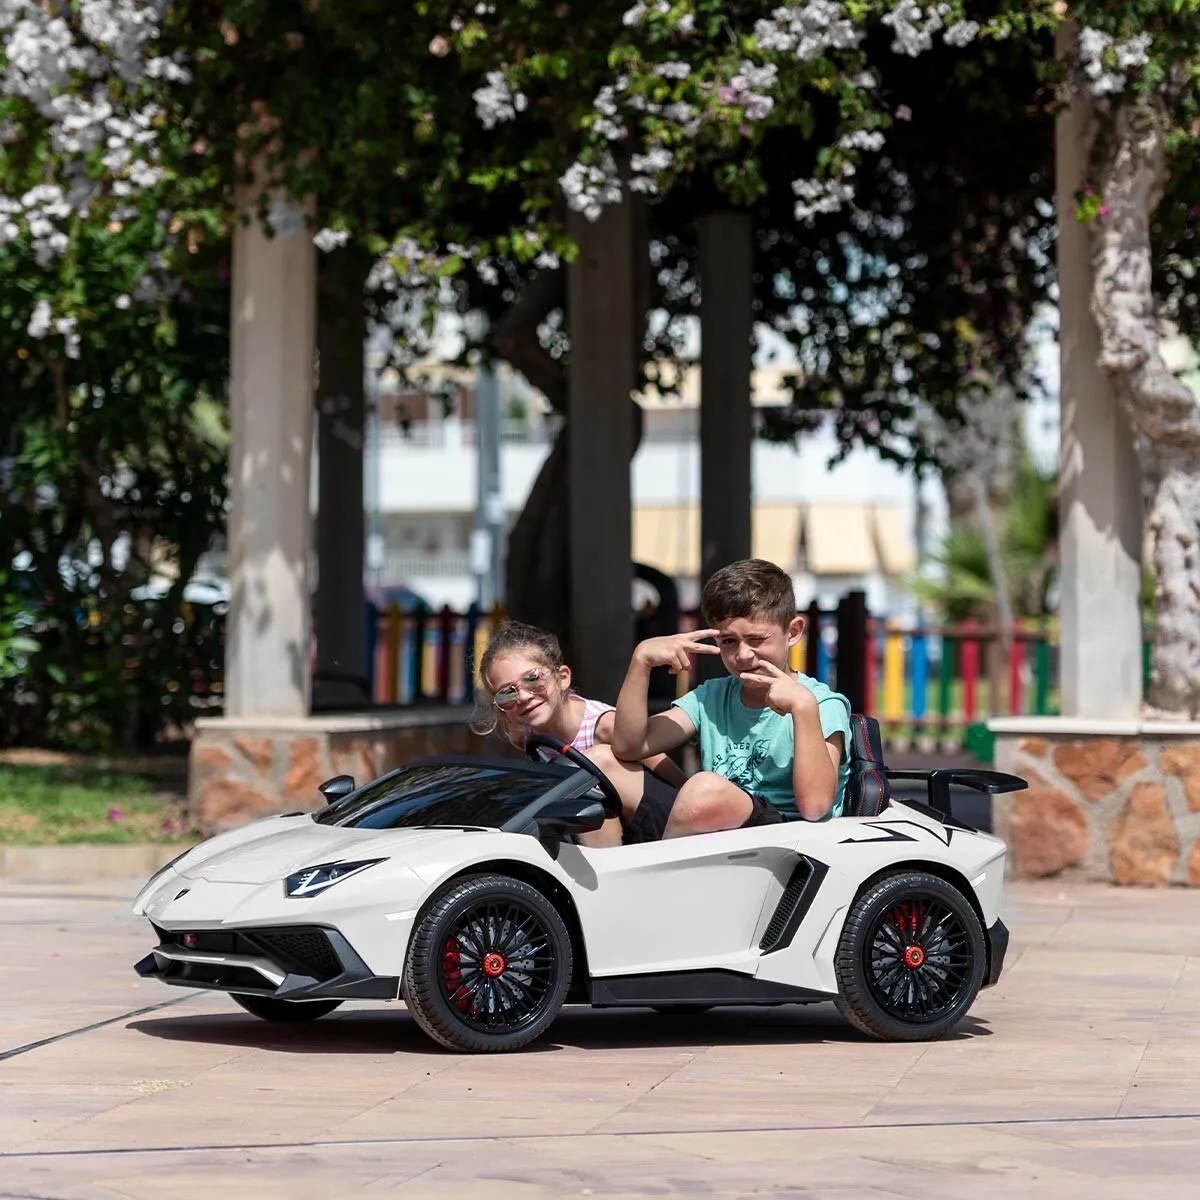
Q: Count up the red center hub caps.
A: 2